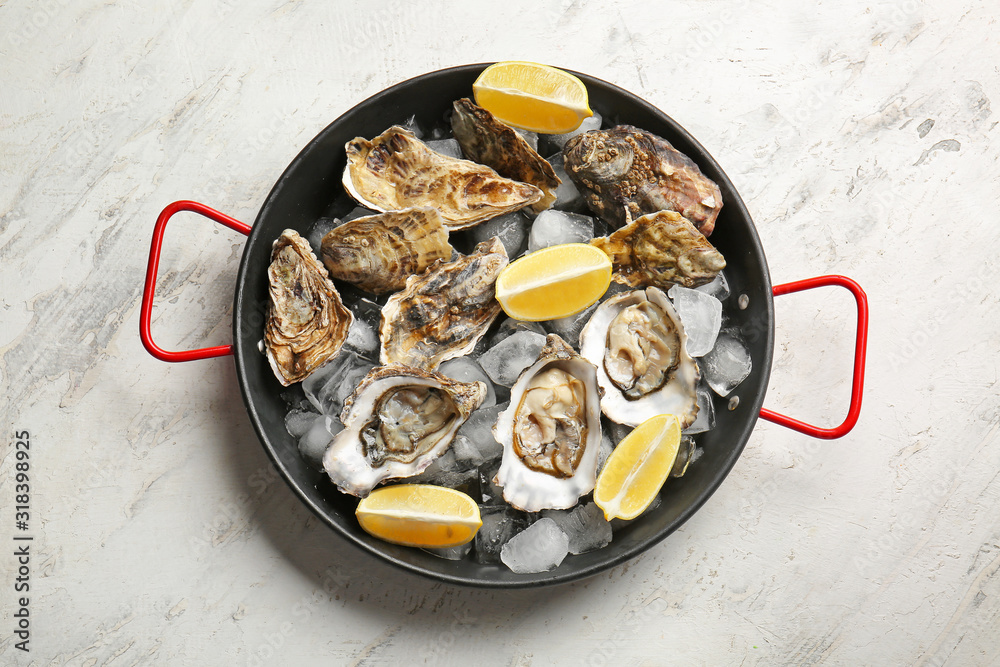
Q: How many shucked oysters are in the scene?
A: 3